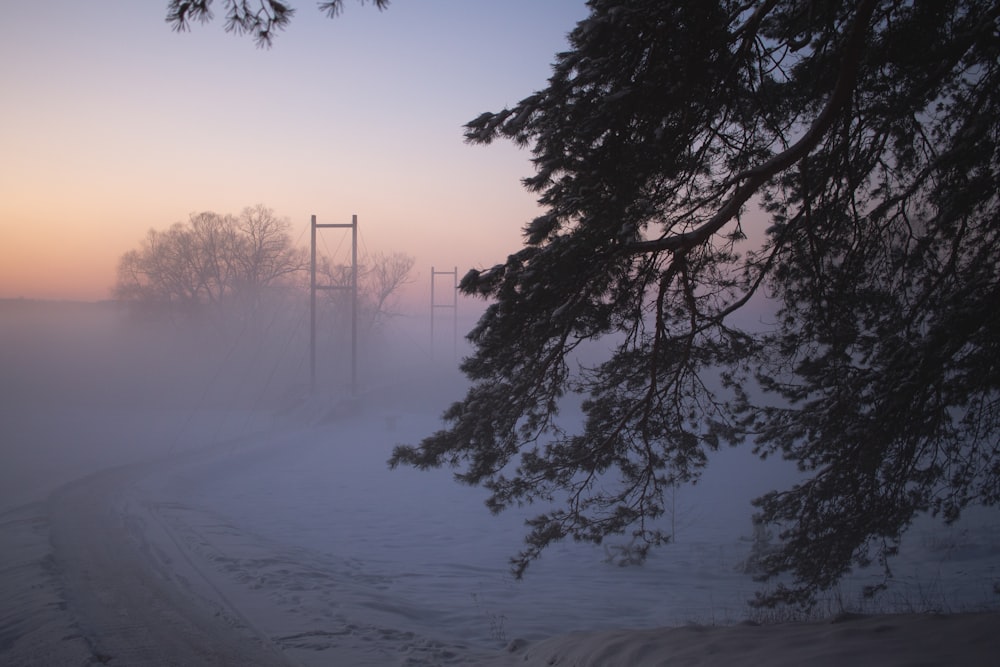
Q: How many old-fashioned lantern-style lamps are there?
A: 0